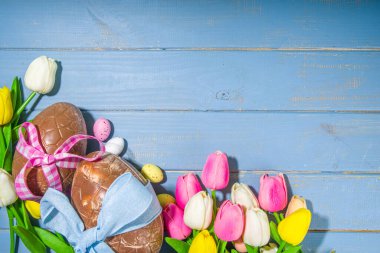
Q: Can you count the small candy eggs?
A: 4